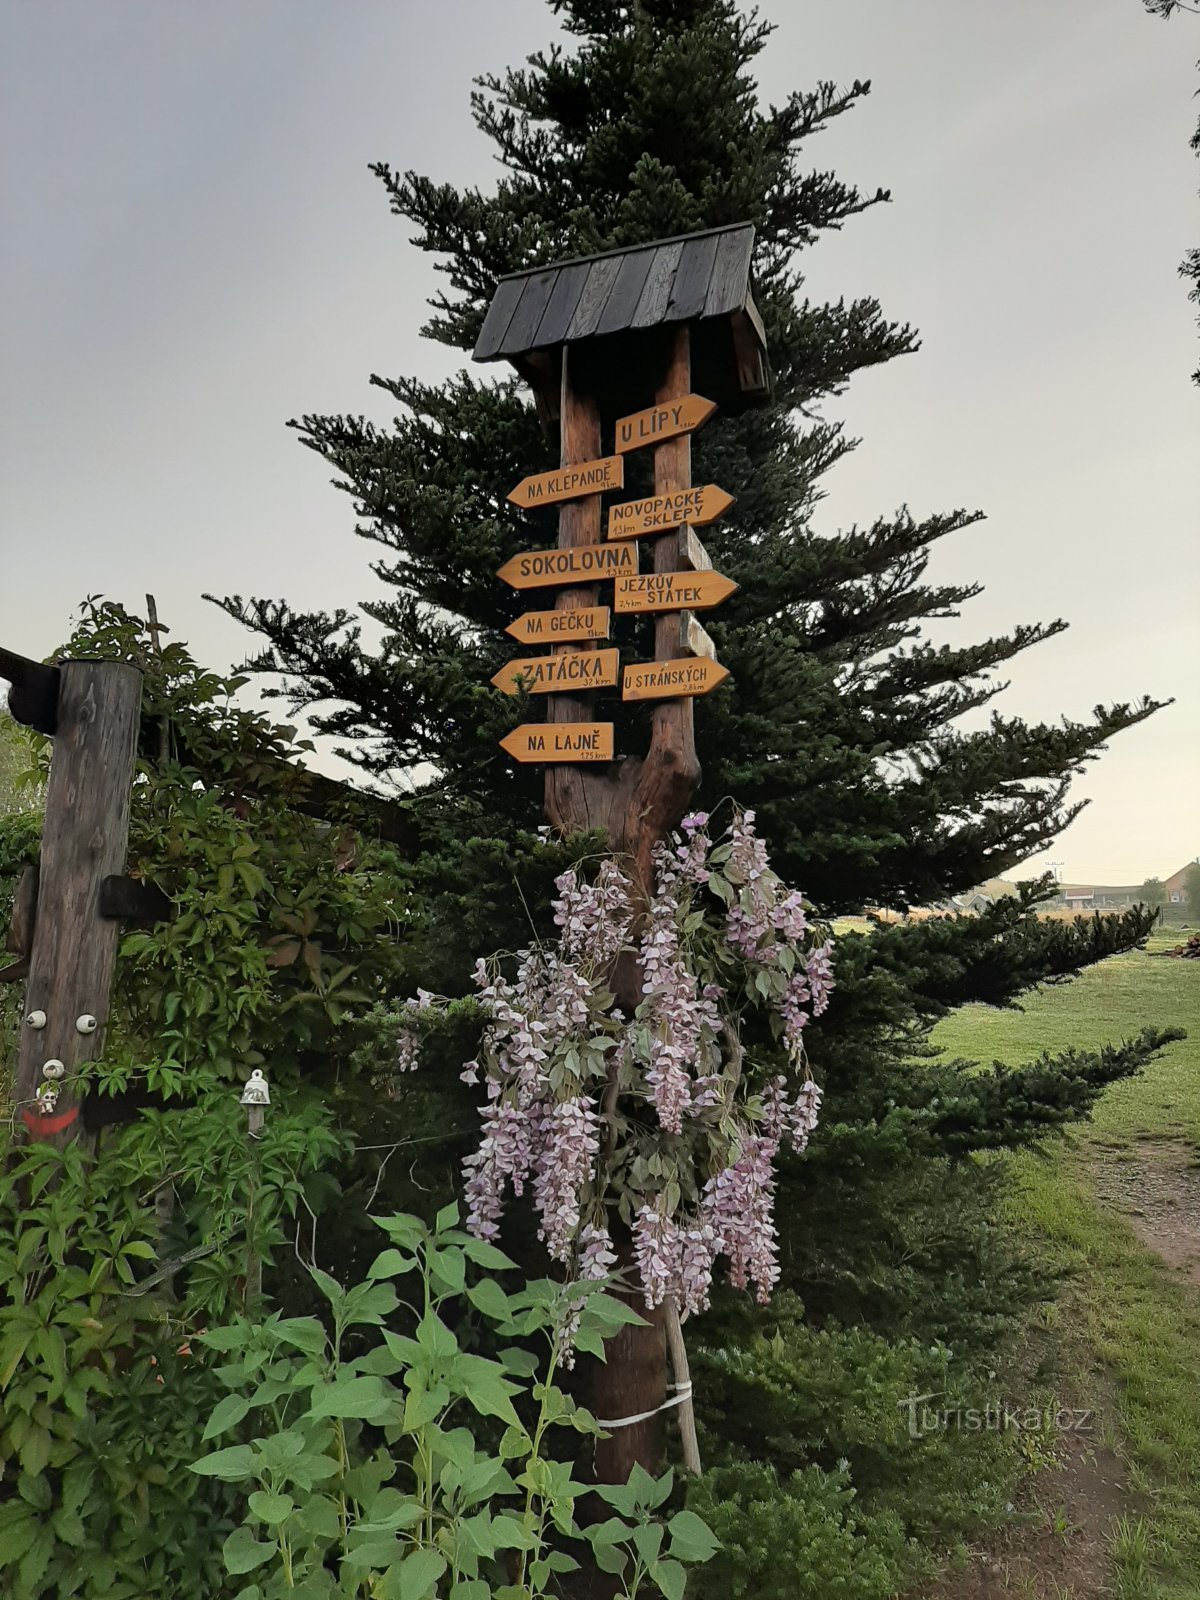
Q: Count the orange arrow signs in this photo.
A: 9